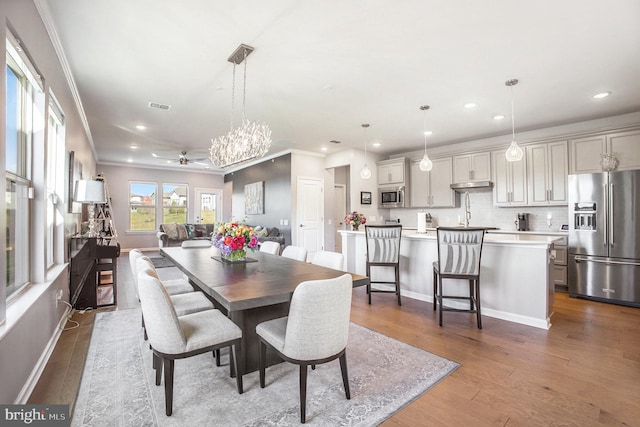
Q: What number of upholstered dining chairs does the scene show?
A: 8